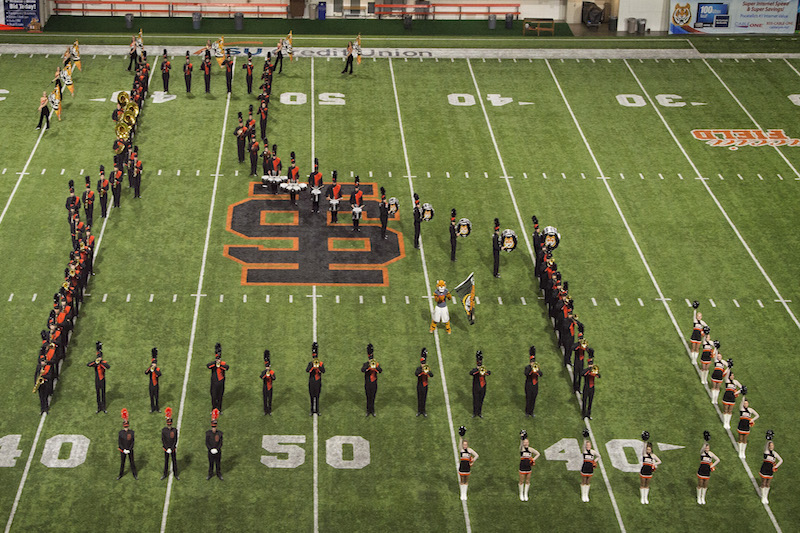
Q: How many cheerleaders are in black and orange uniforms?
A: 11